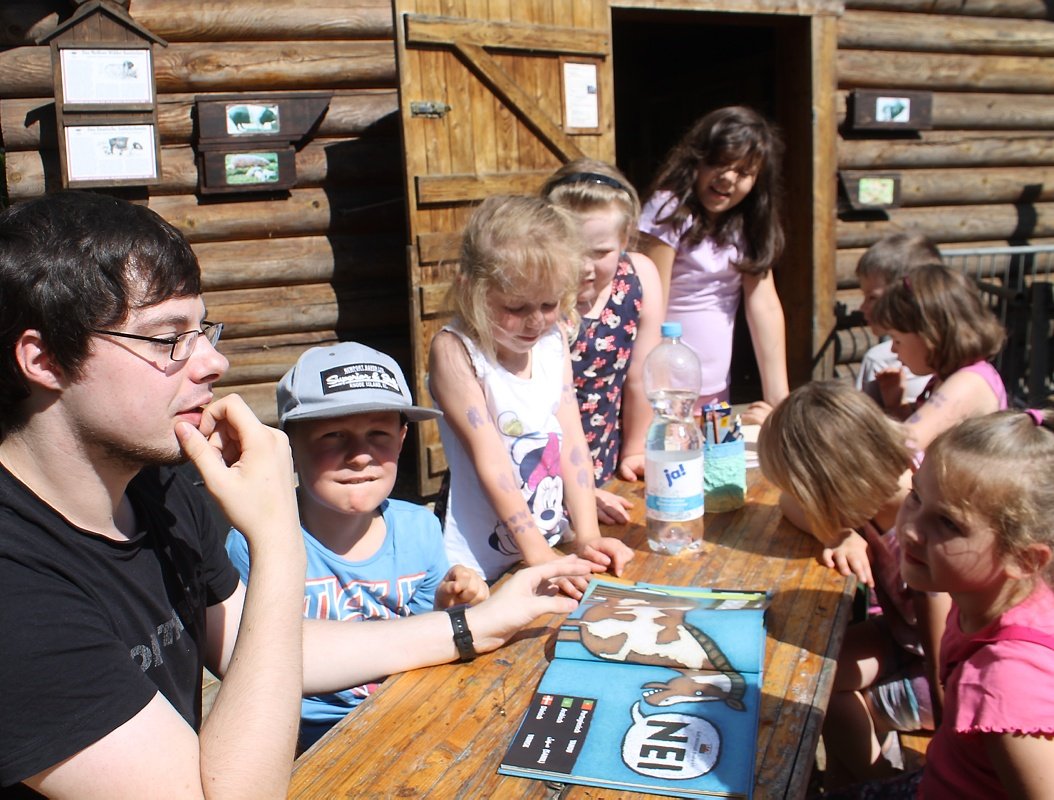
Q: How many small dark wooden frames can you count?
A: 4